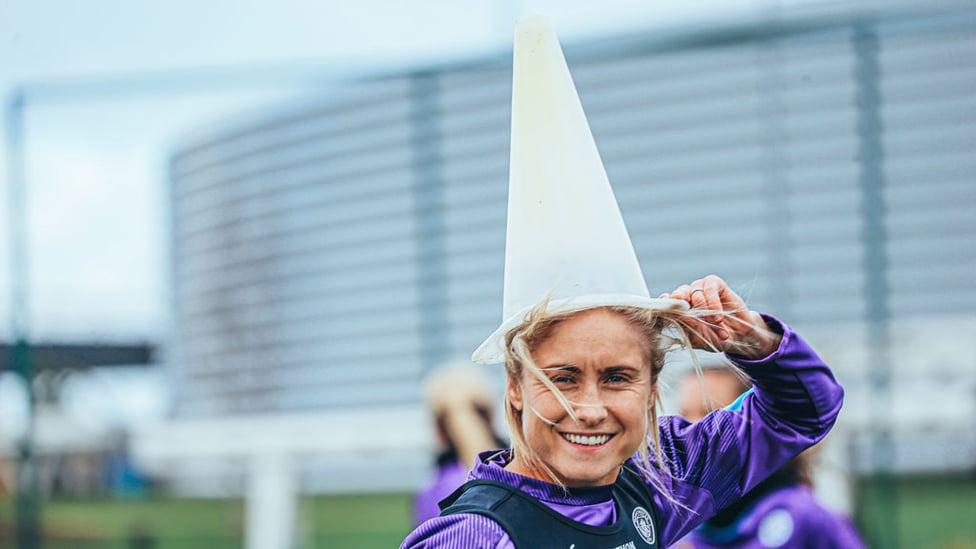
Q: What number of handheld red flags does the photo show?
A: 0